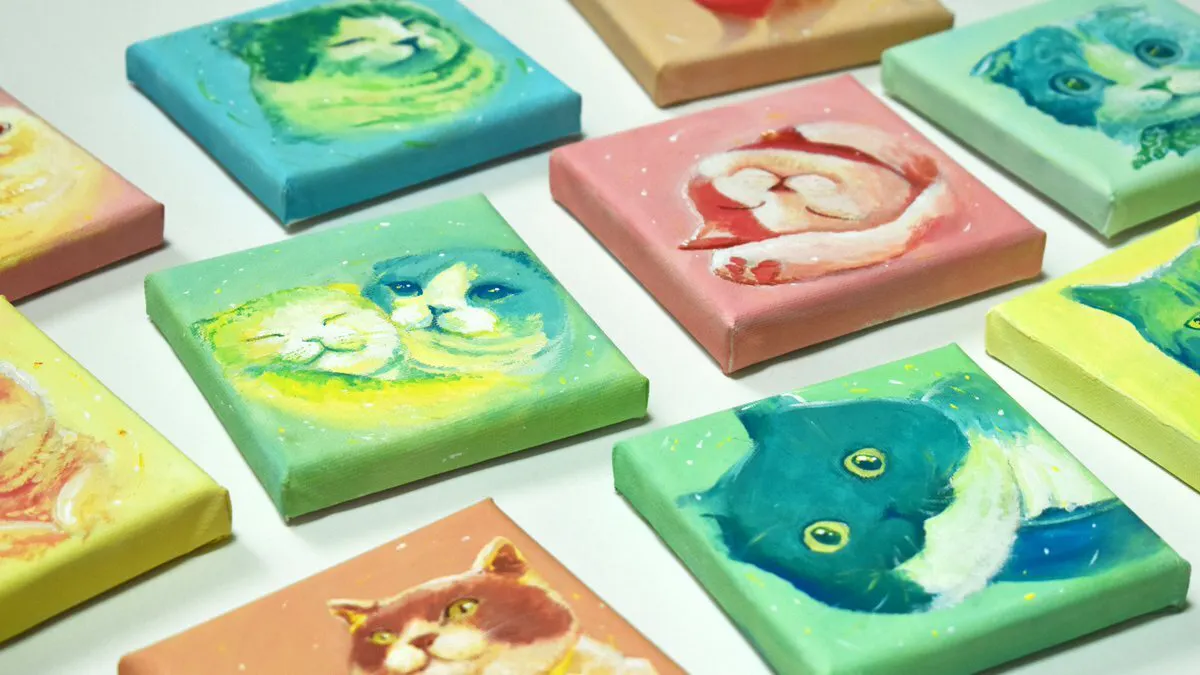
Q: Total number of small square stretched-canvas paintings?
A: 10